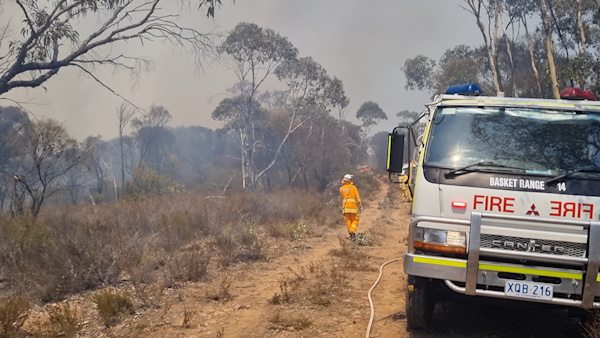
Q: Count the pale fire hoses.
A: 1